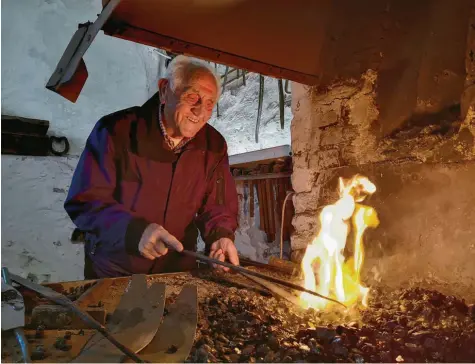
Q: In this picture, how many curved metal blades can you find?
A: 3